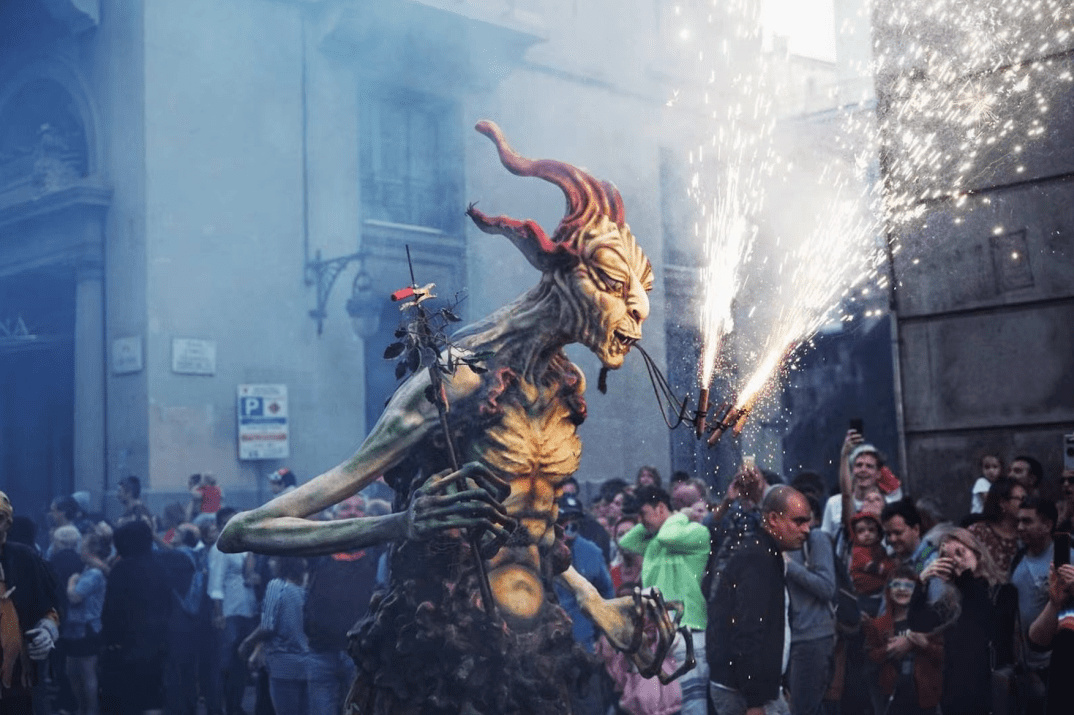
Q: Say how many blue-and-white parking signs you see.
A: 1